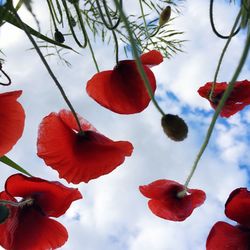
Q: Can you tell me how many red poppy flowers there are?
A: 7